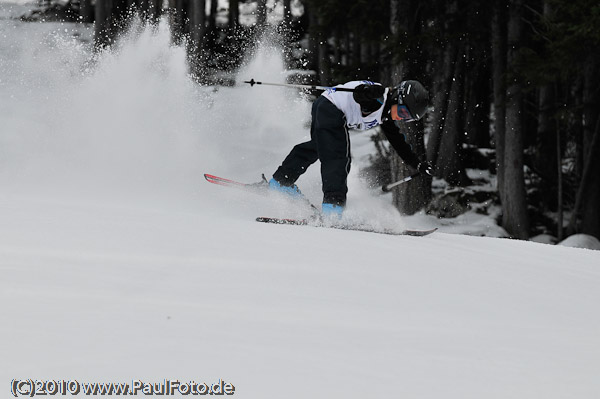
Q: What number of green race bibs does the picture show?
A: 0